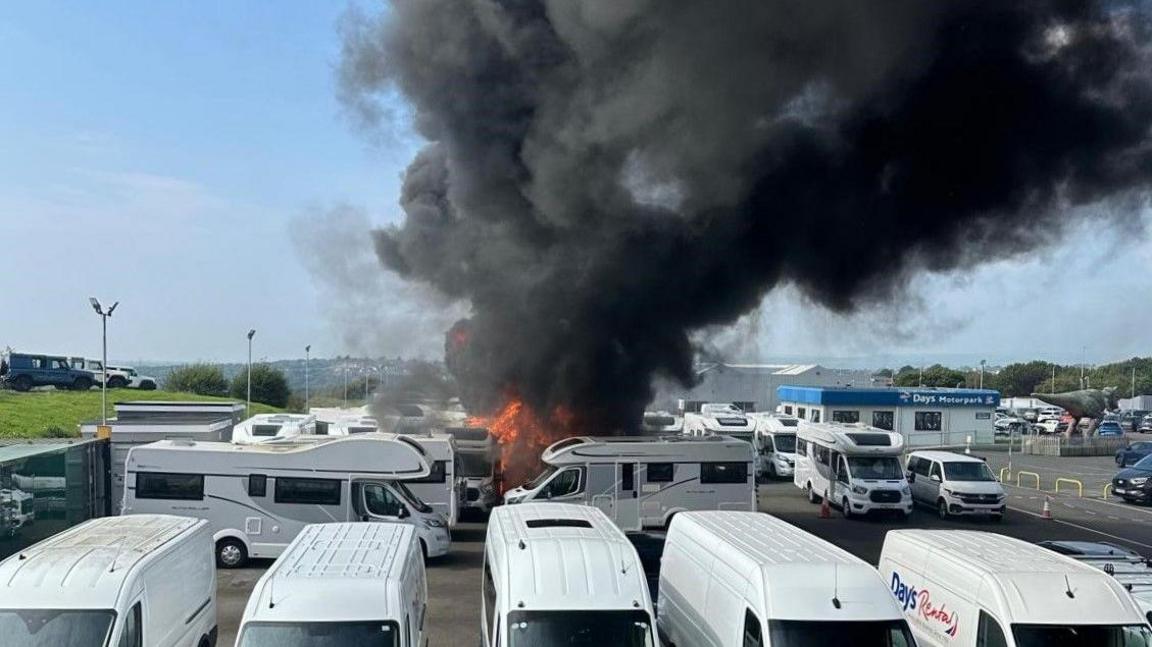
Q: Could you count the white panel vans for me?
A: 5